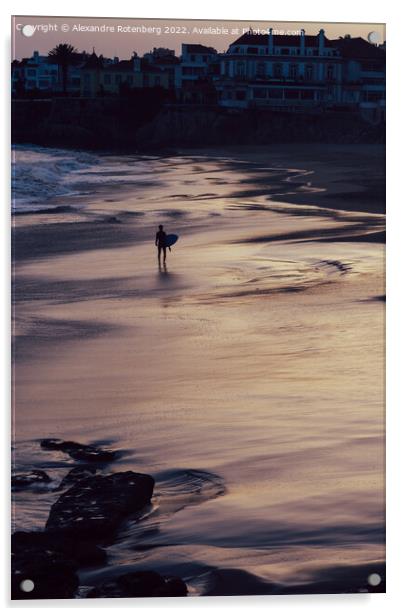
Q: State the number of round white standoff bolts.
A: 4